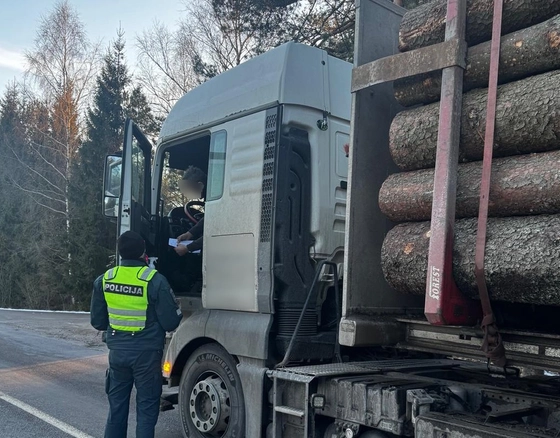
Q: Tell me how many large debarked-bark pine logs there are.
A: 5